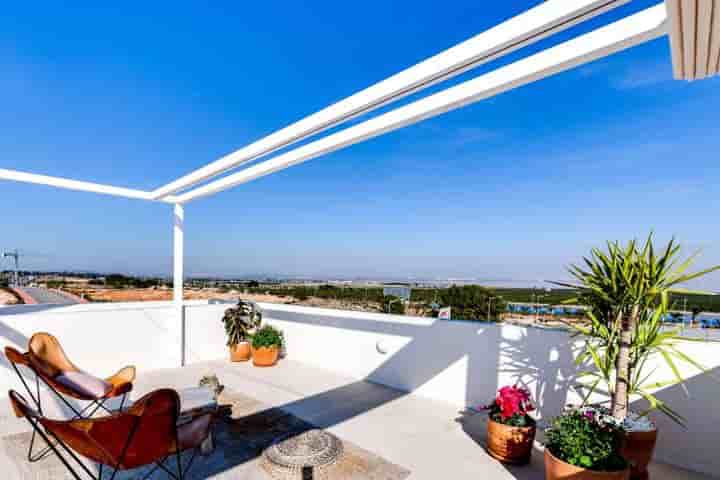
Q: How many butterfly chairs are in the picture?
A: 2